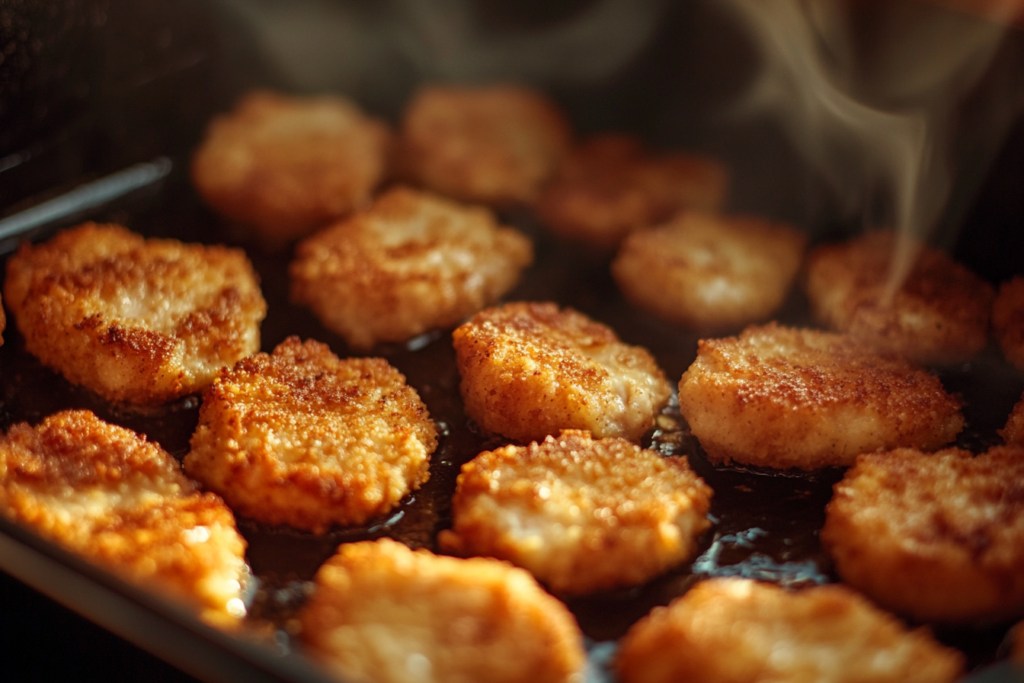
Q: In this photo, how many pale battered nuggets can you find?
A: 0